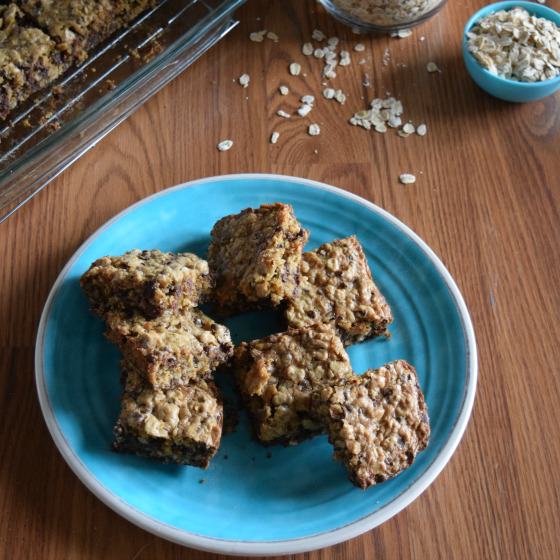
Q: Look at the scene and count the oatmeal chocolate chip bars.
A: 7